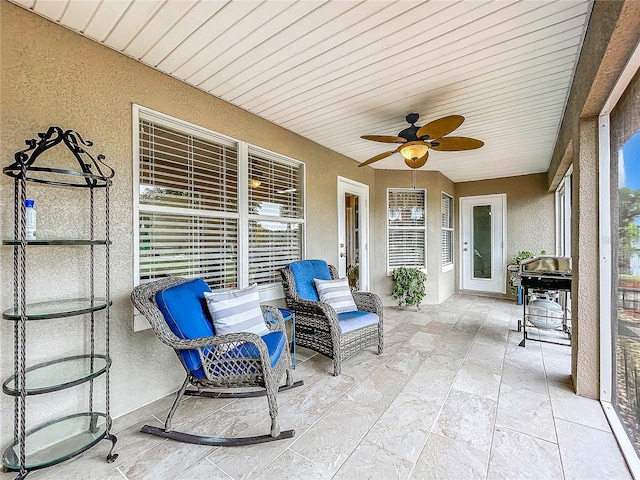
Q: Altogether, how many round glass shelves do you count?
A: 4